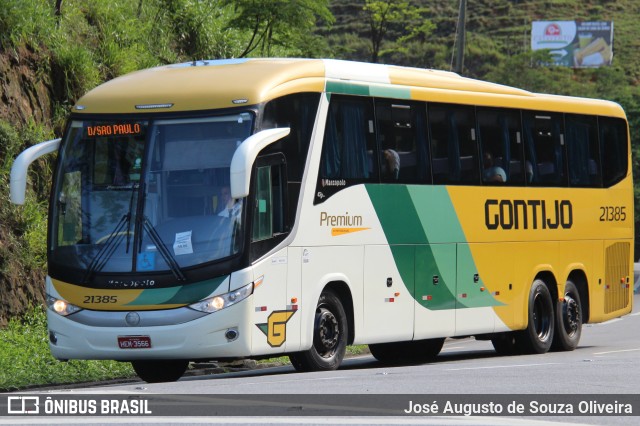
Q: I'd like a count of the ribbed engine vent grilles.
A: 1